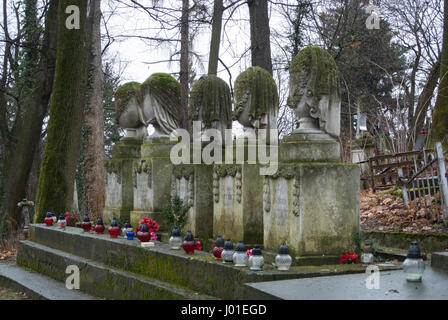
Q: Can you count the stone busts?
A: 5